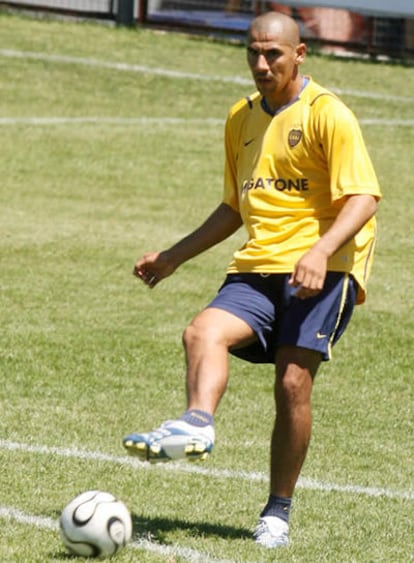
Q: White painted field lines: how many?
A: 4